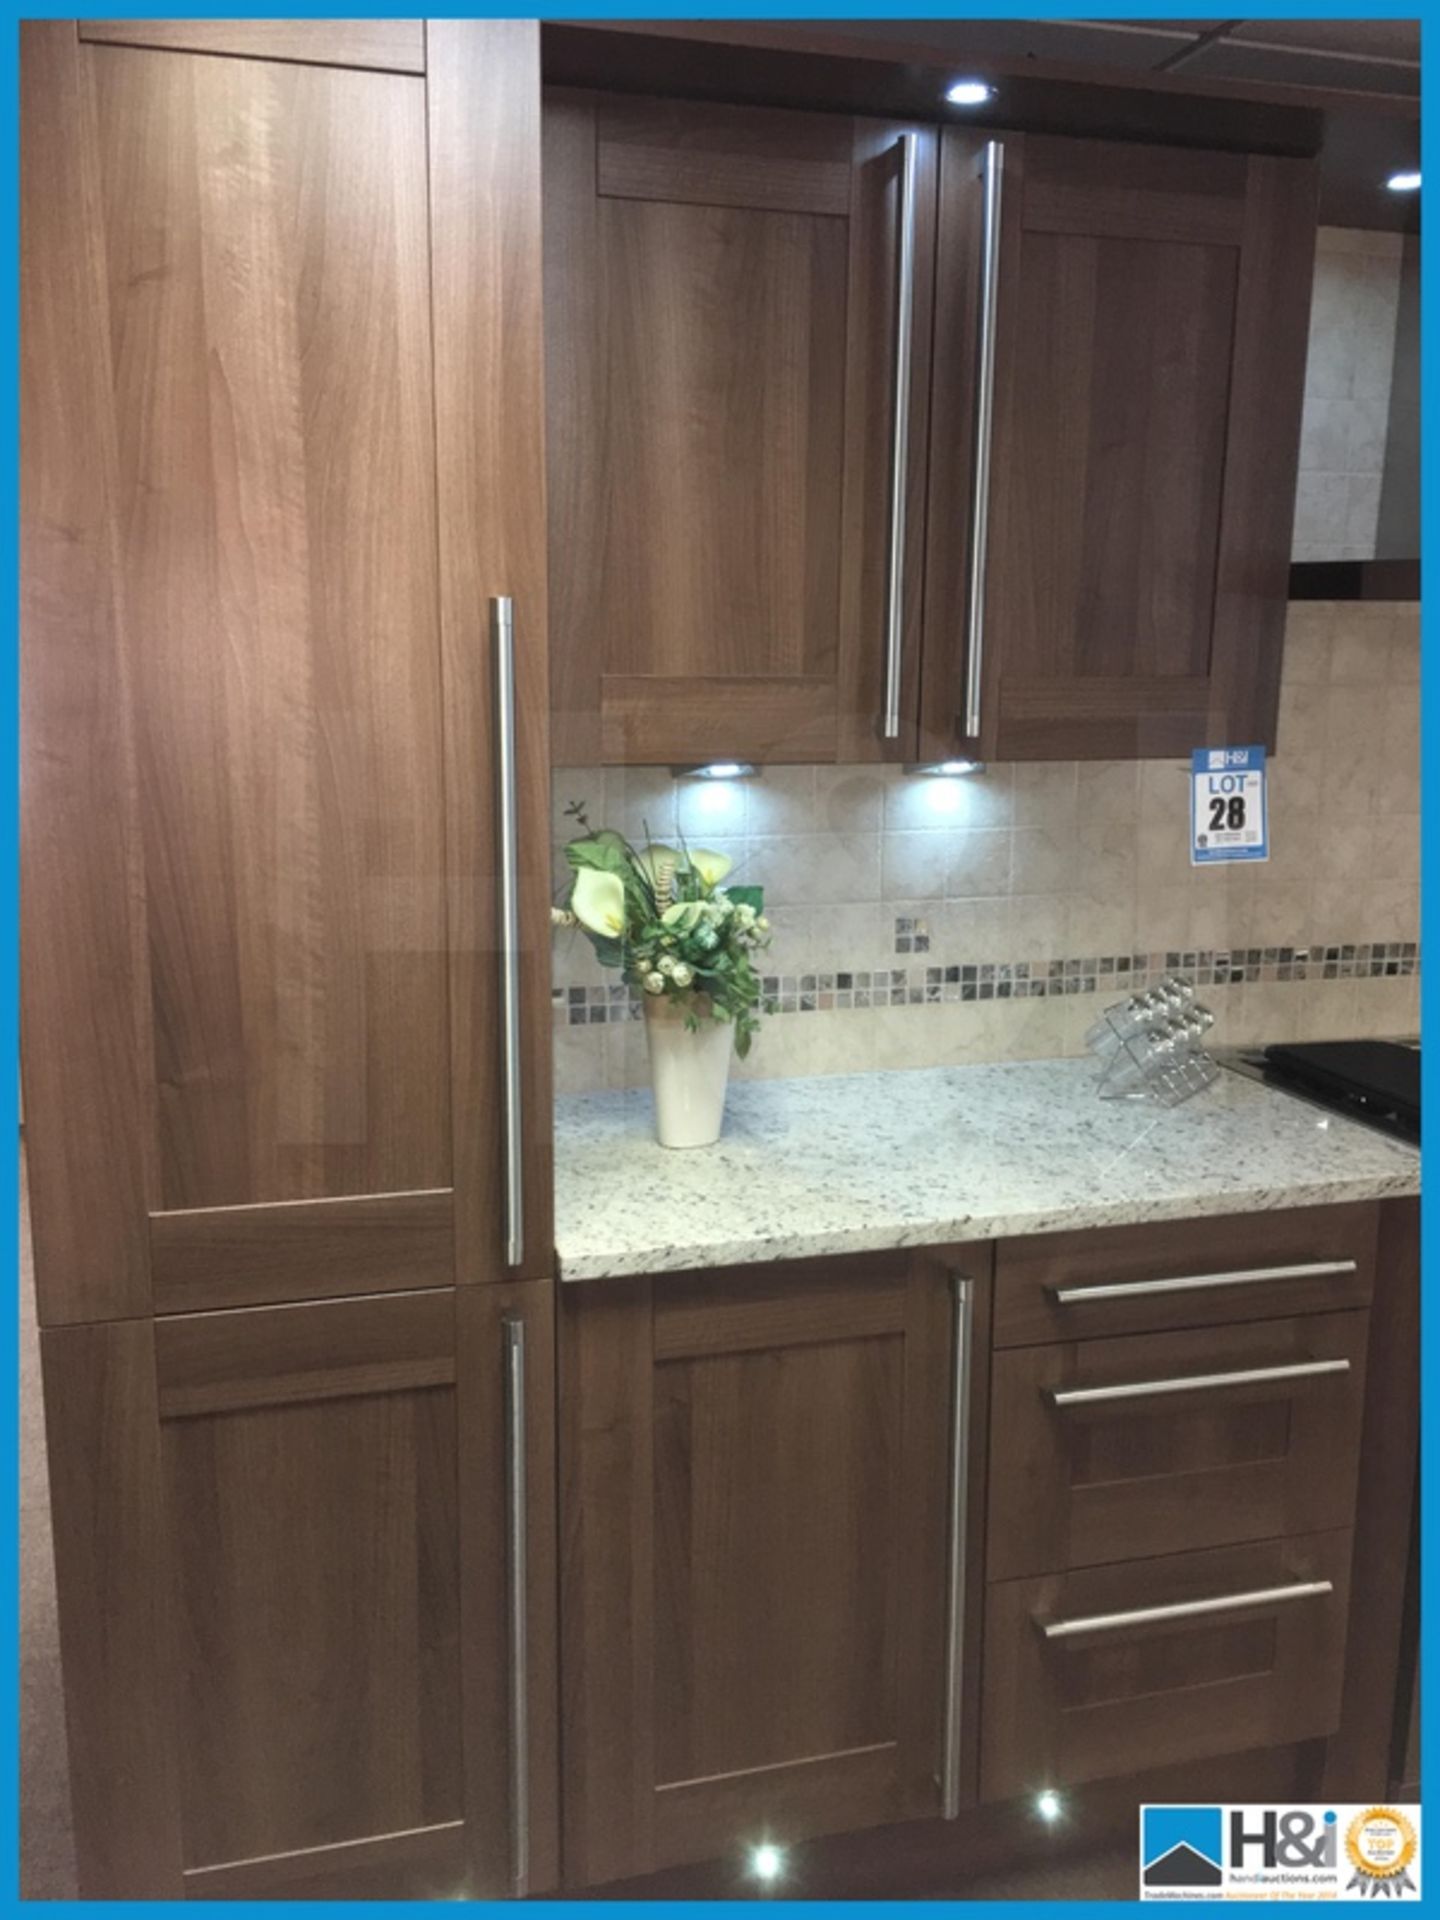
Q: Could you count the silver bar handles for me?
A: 8